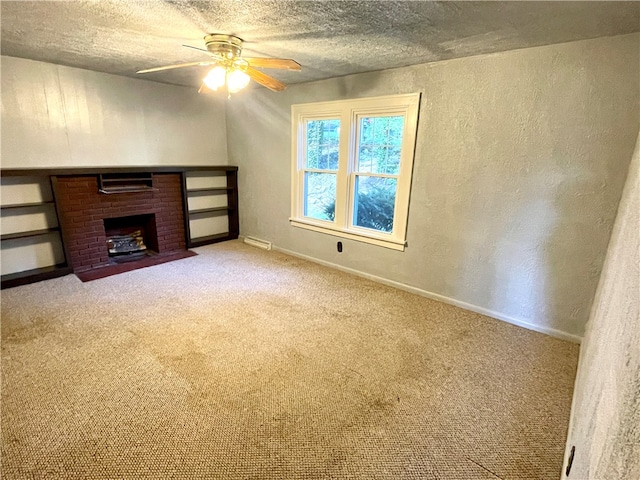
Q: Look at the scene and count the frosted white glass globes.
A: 2